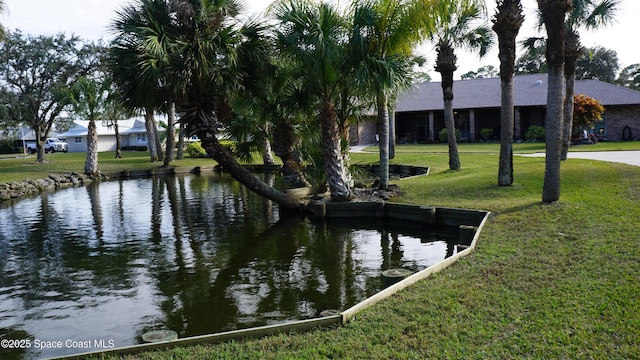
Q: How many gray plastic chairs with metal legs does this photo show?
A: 0